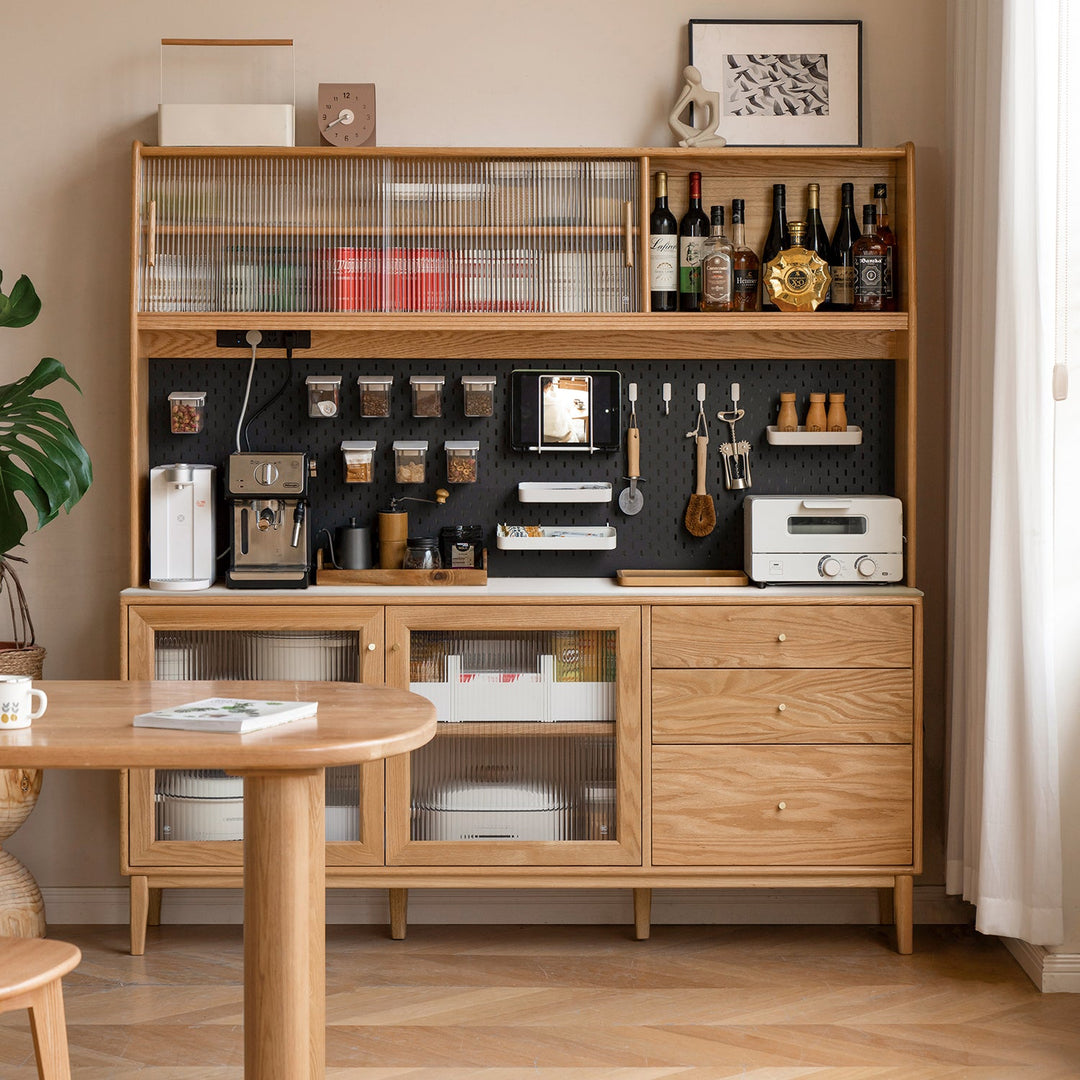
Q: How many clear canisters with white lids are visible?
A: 8